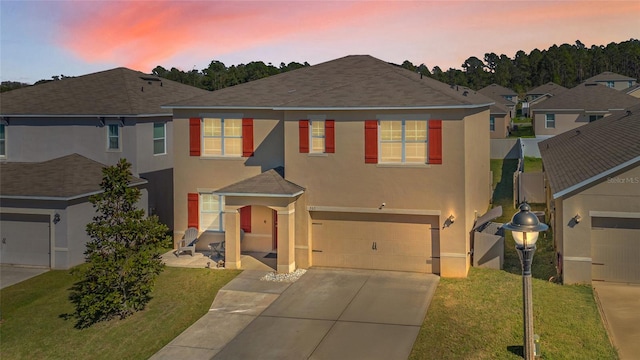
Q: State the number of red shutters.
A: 8